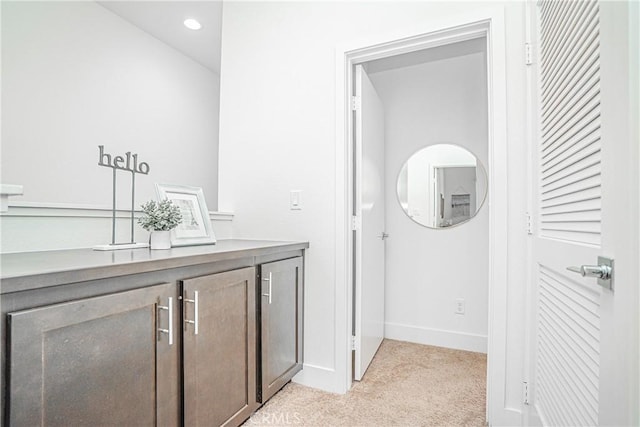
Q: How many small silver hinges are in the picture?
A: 6